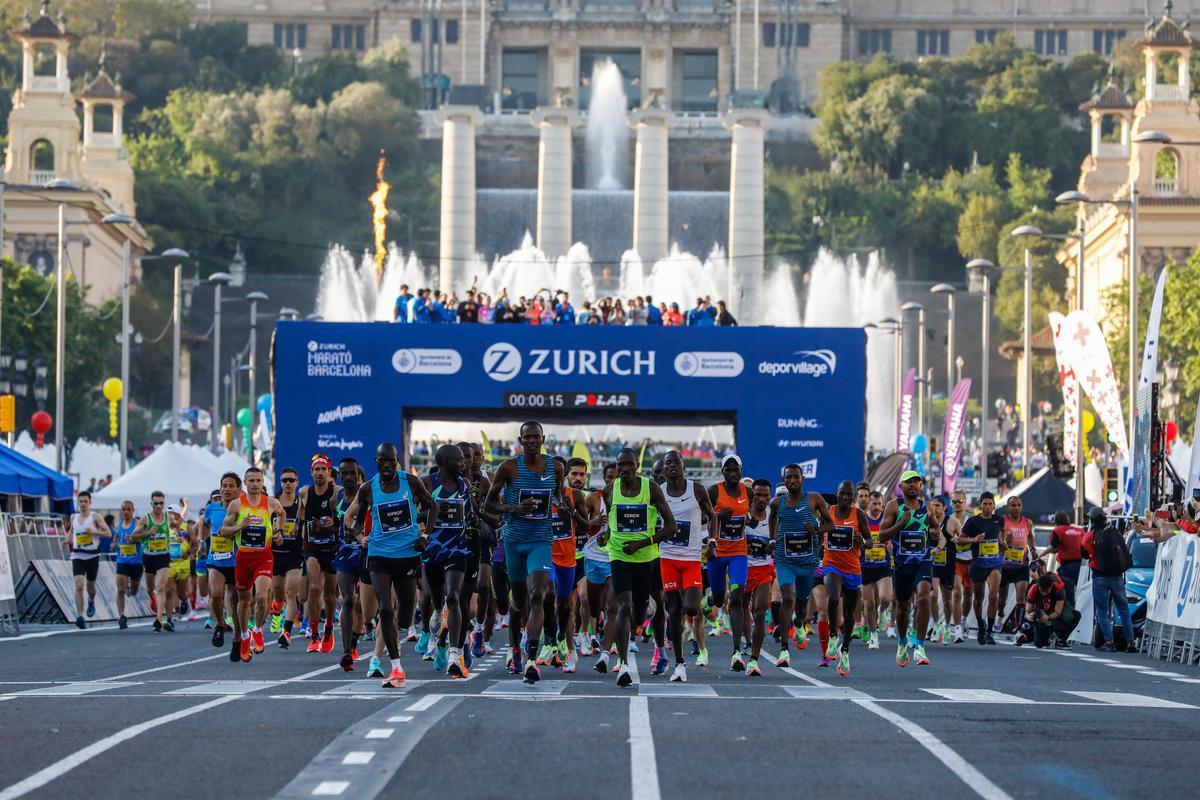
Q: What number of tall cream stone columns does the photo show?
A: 4